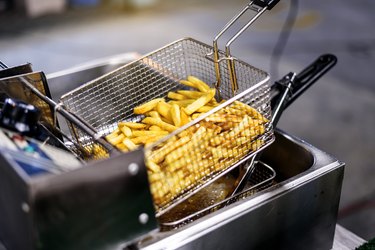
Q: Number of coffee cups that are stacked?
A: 0